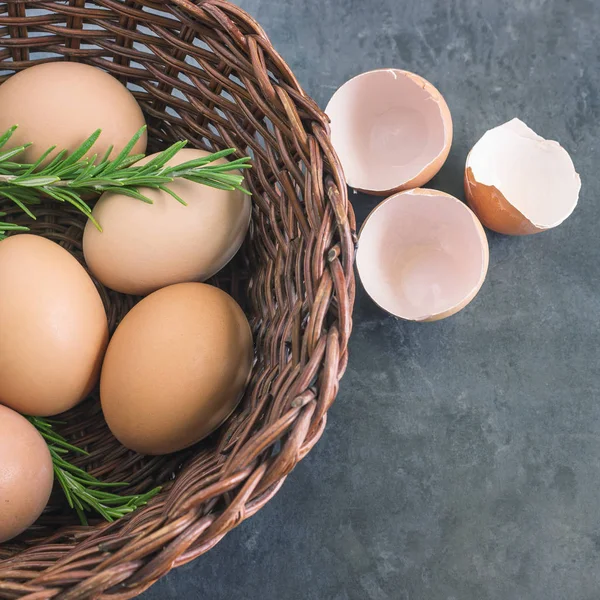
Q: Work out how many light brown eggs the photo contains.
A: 5